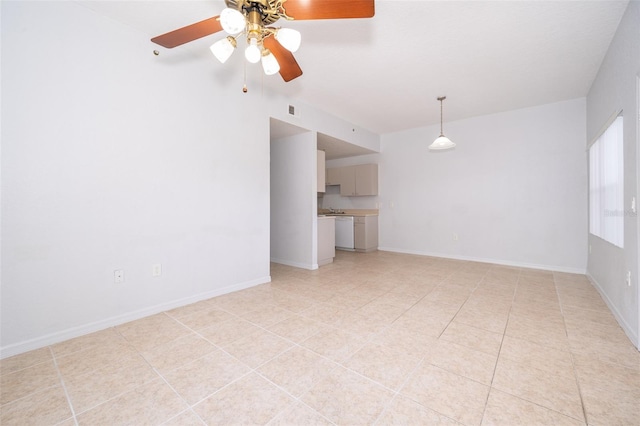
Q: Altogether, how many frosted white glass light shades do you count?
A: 5